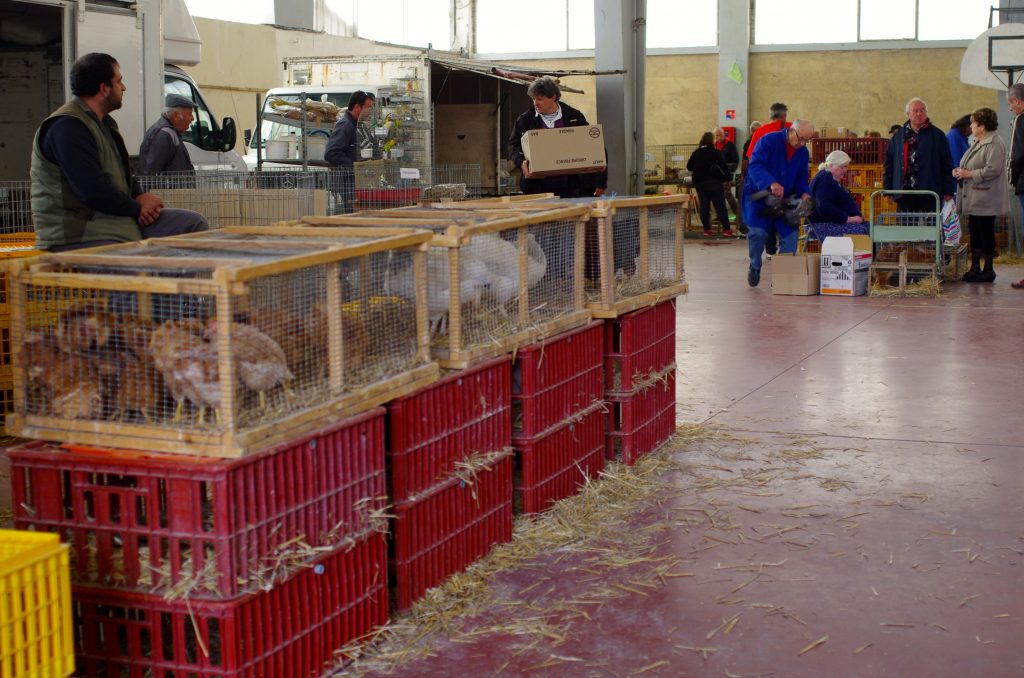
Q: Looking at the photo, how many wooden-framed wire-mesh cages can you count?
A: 3